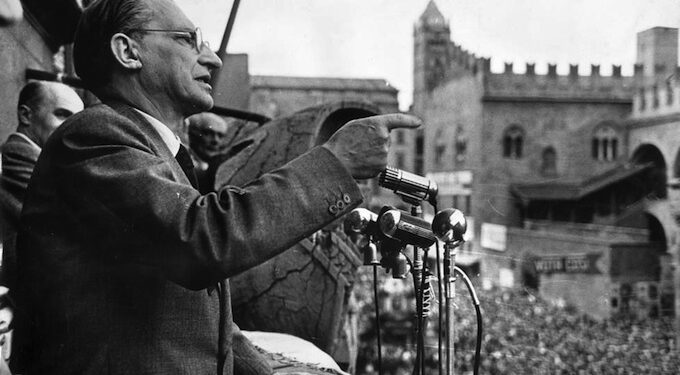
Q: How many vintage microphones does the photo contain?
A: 4